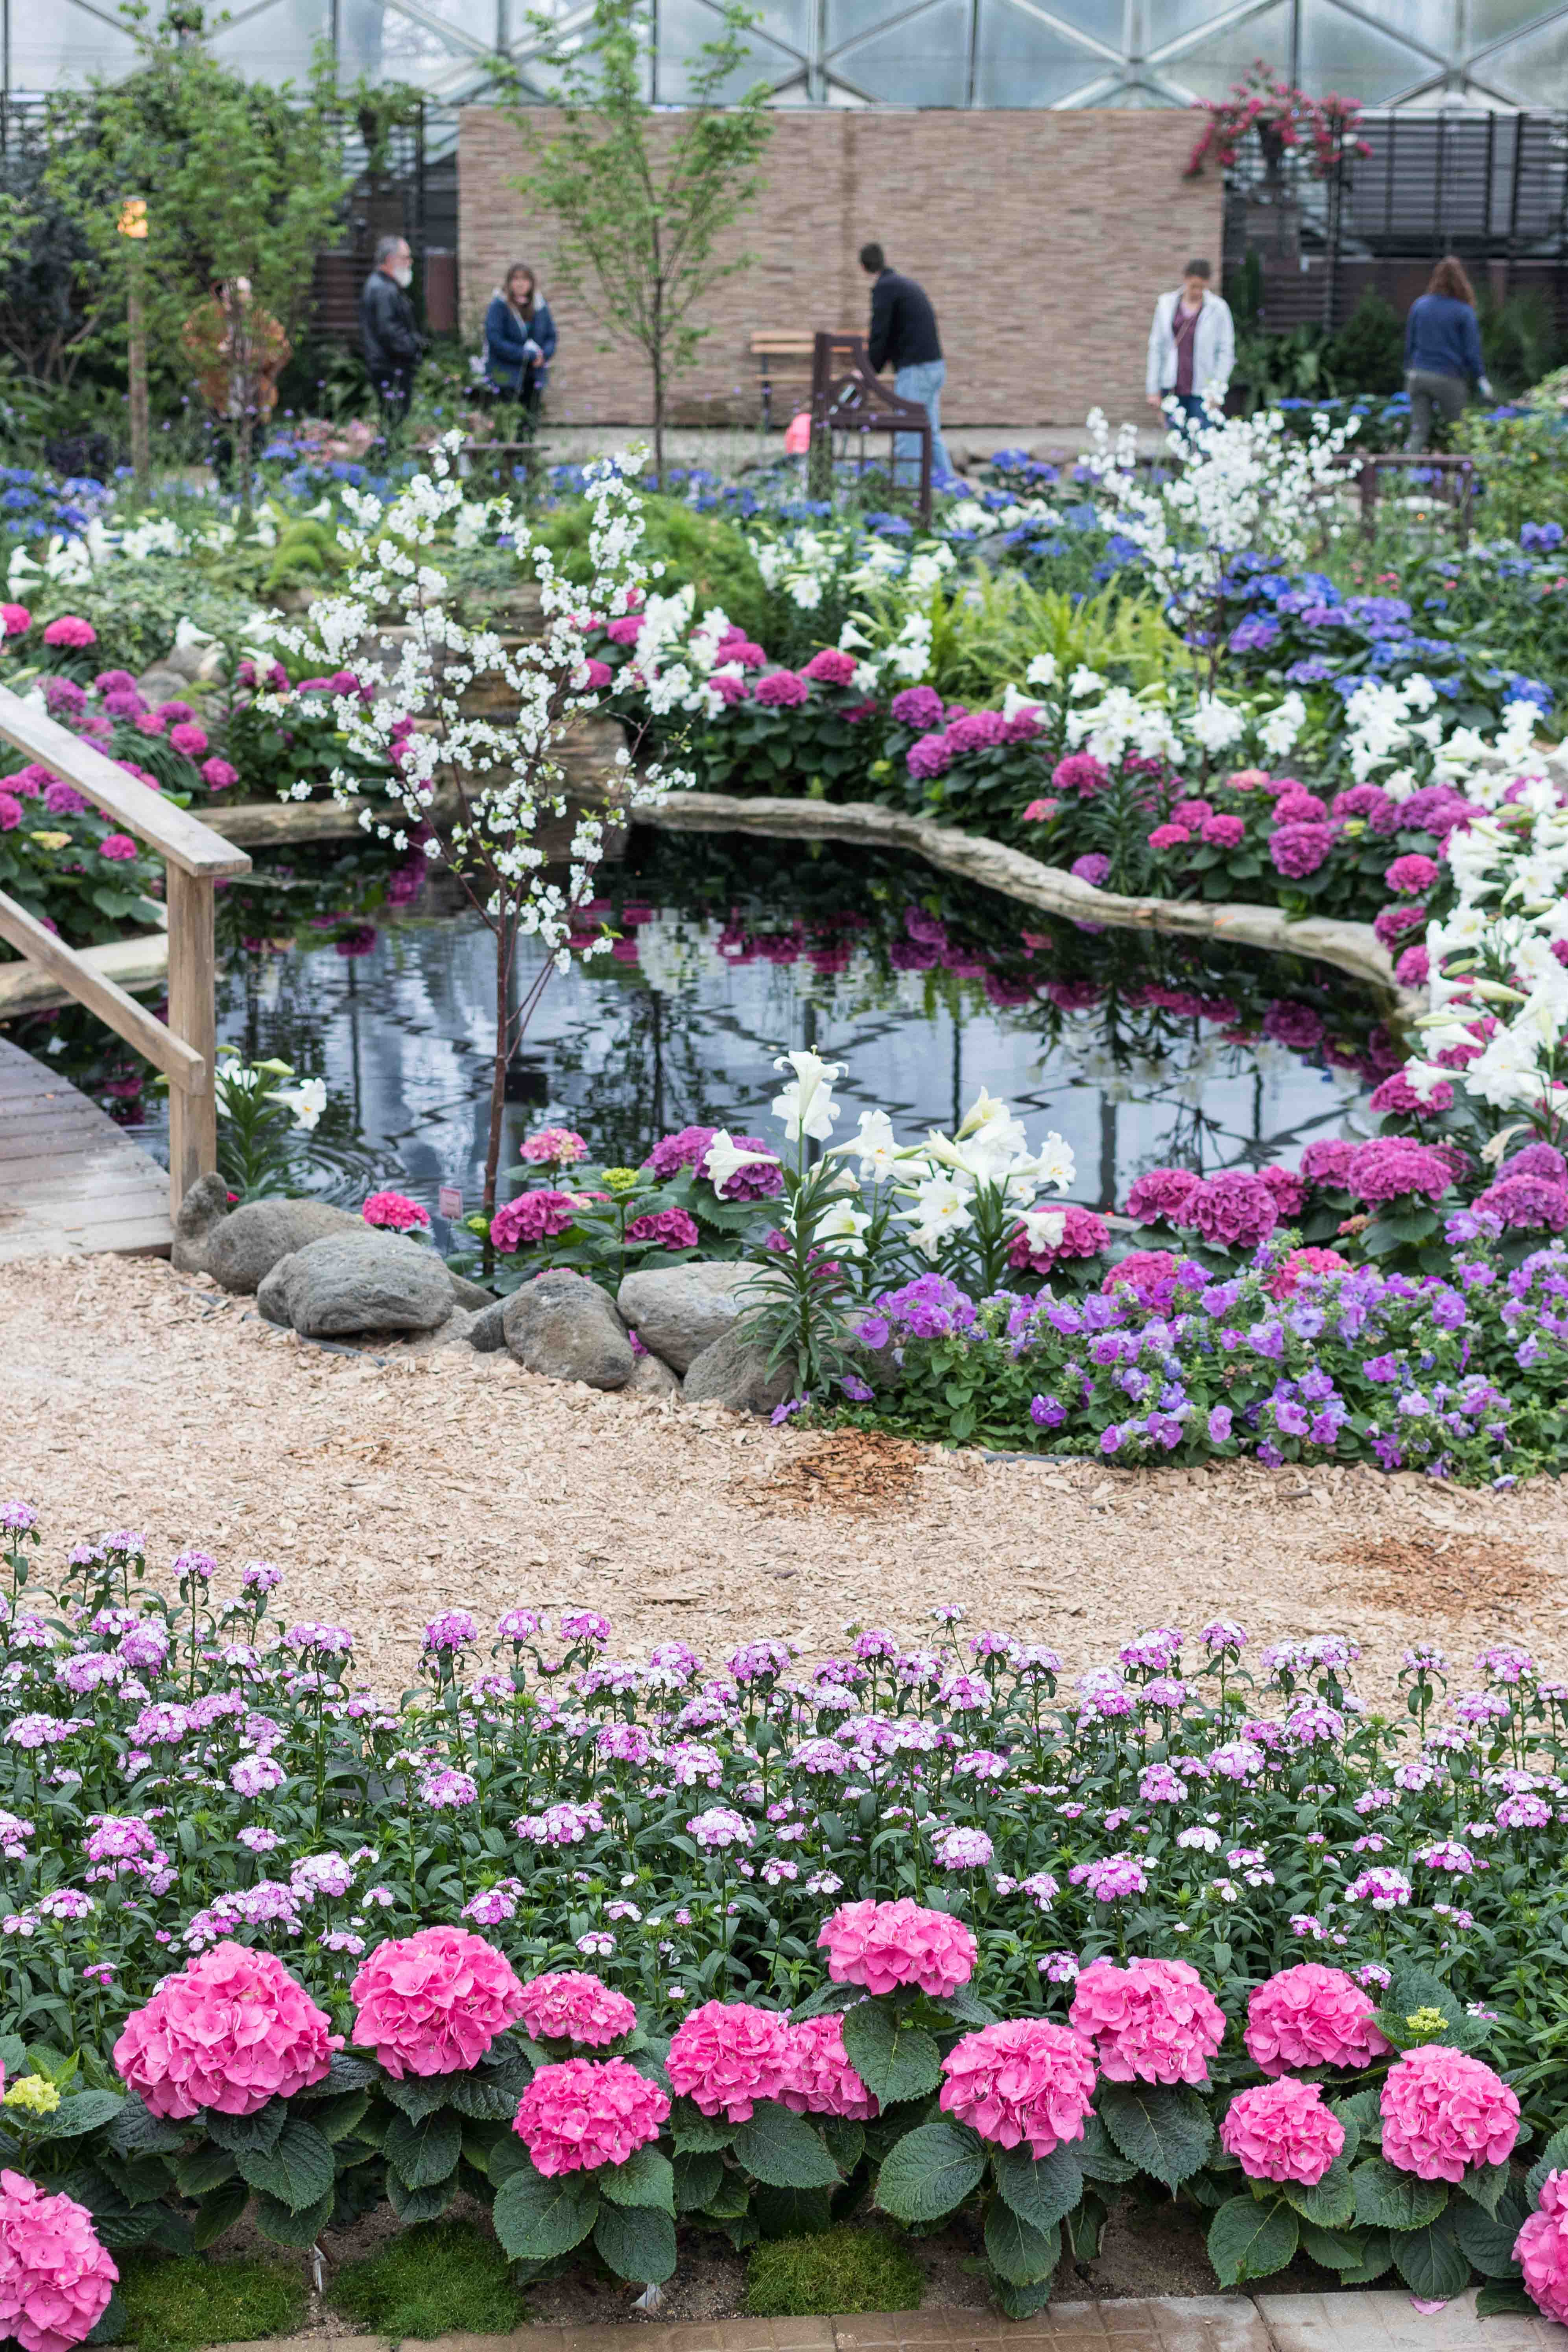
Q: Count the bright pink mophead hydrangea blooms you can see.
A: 14